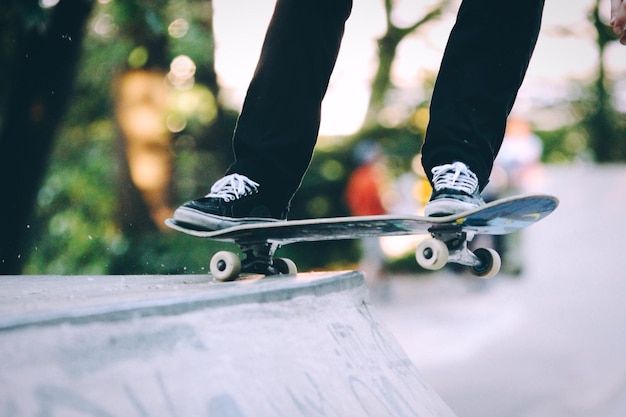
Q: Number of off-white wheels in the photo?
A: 4